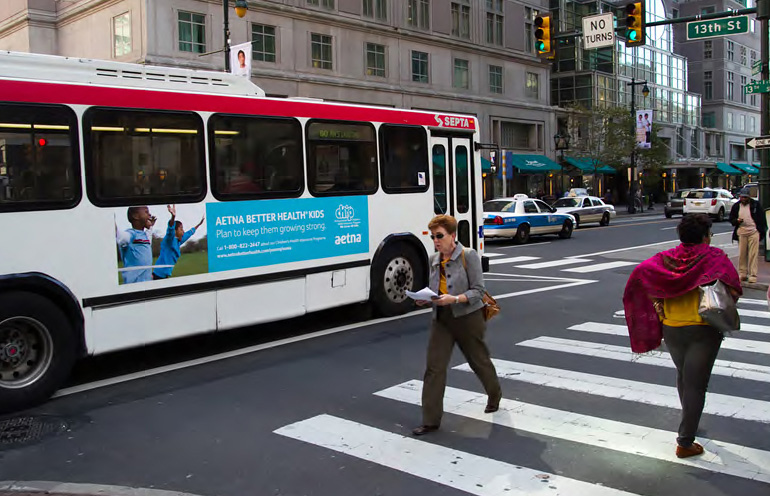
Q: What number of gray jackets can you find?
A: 1